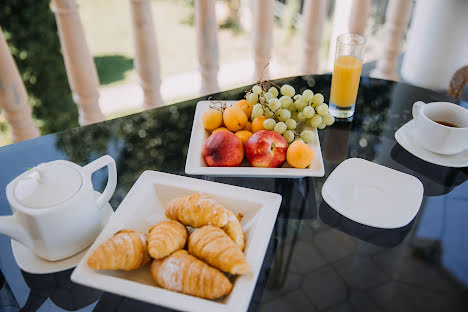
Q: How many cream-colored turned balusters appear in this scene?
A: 8